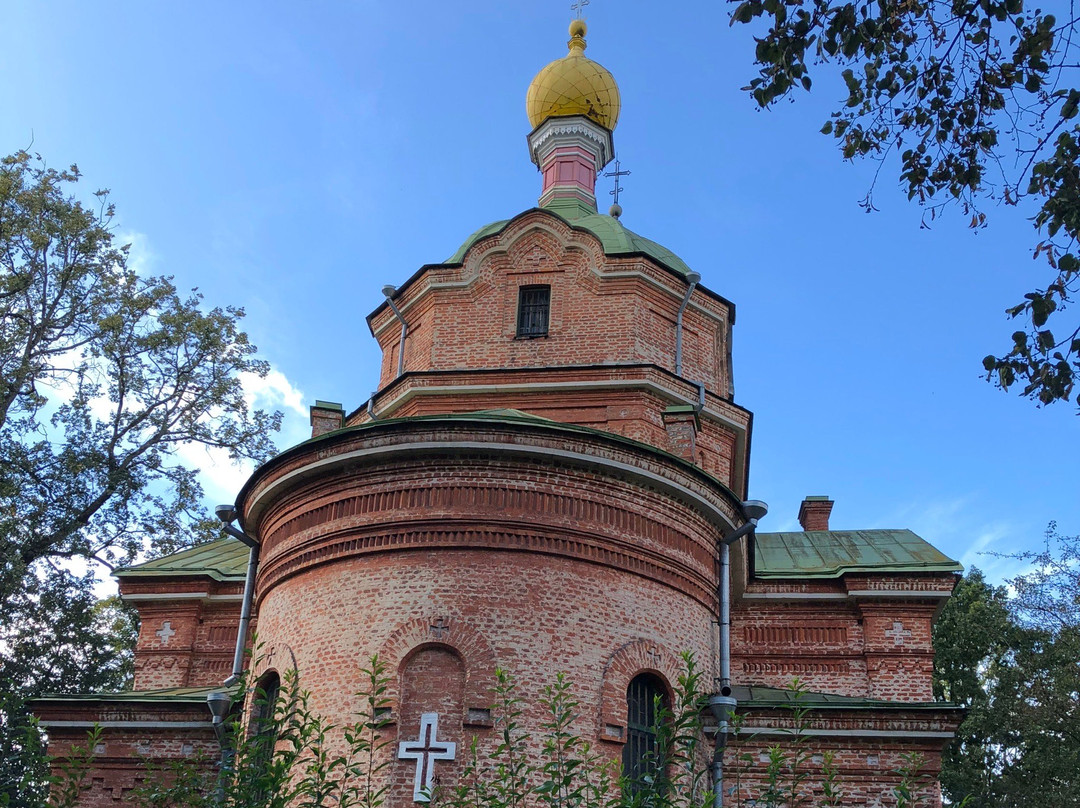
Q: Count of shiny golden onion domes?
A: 1